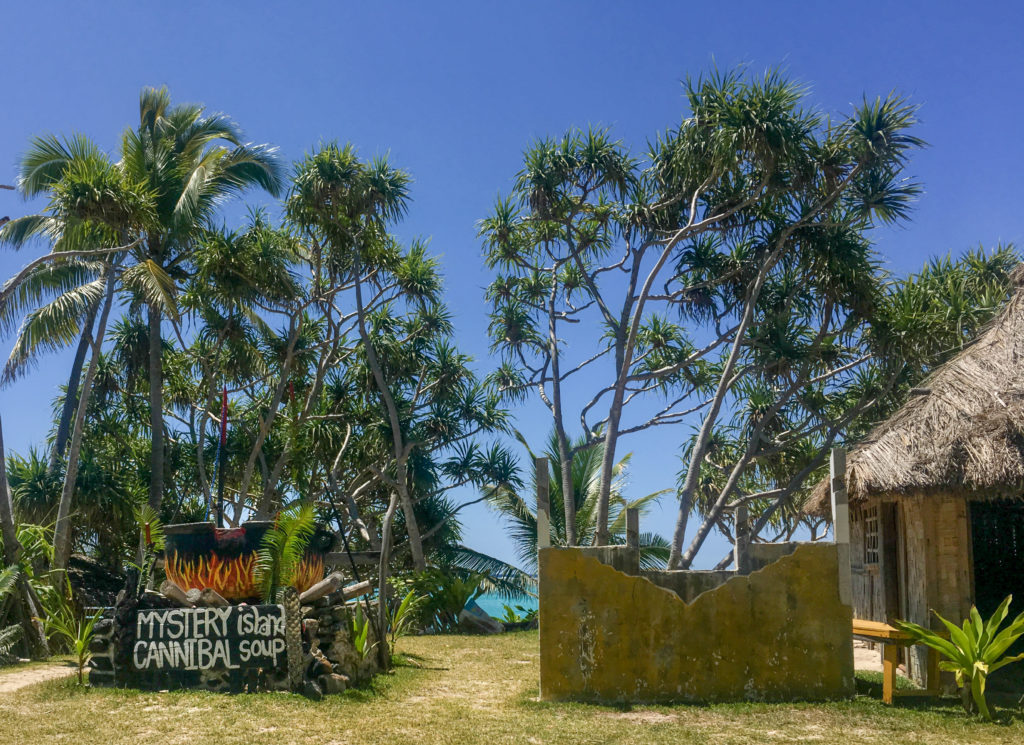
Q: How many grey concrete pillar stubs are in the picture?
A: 4